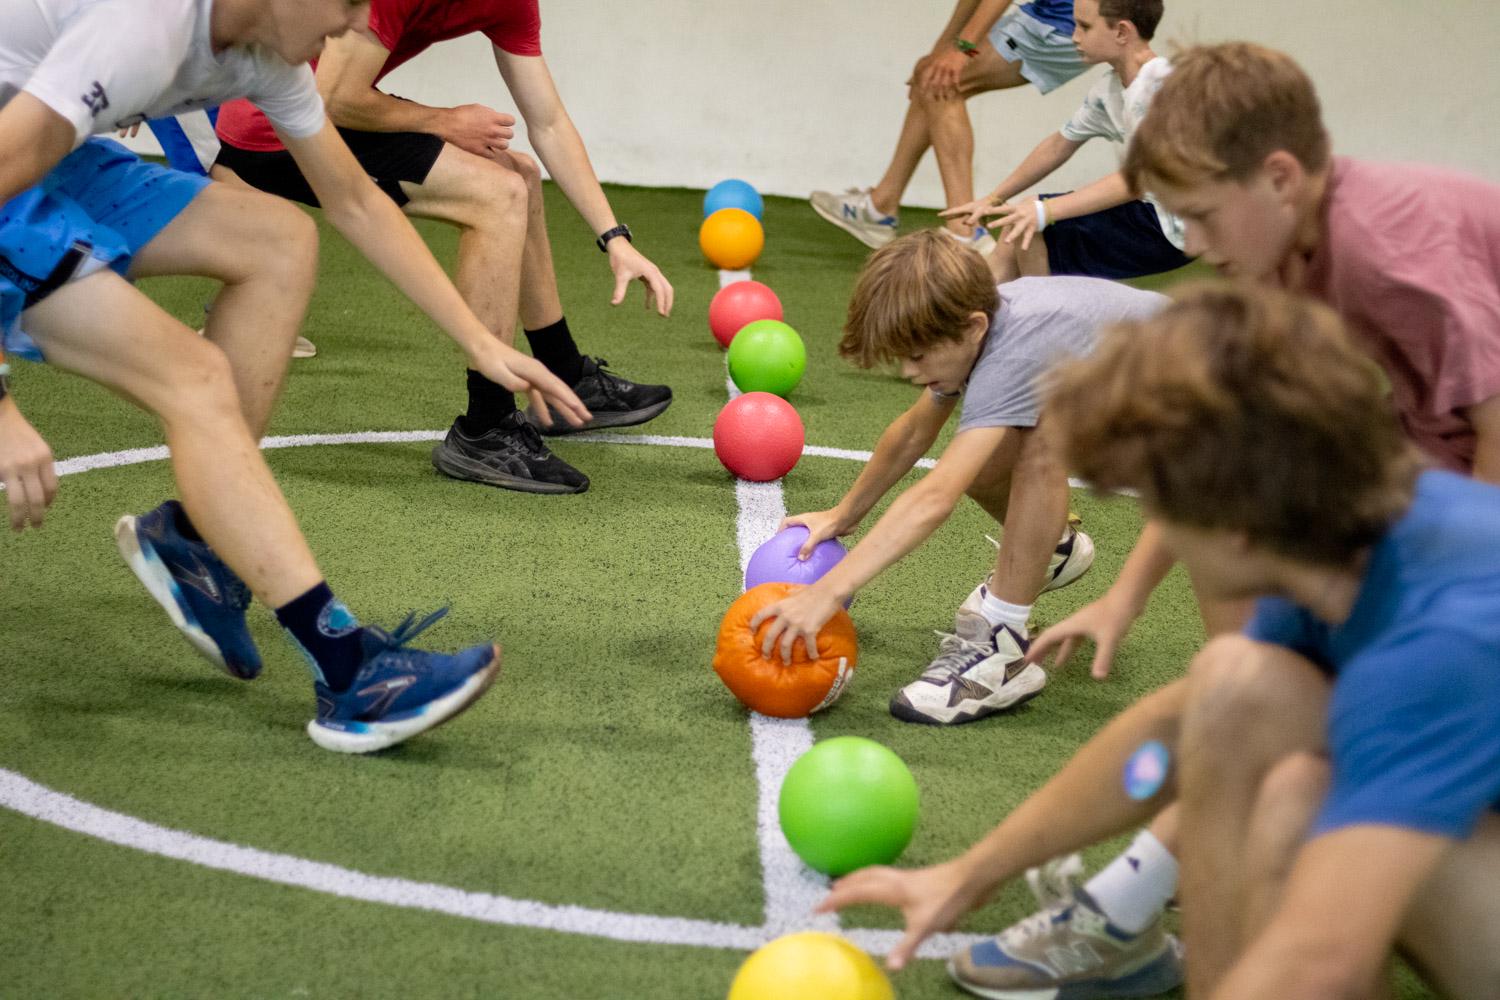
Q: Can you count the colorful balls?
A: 9